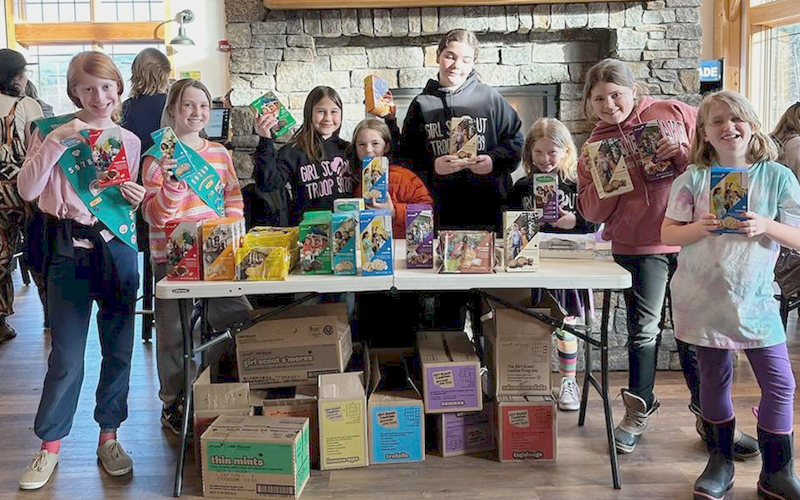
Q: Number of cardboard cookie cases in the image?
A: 10